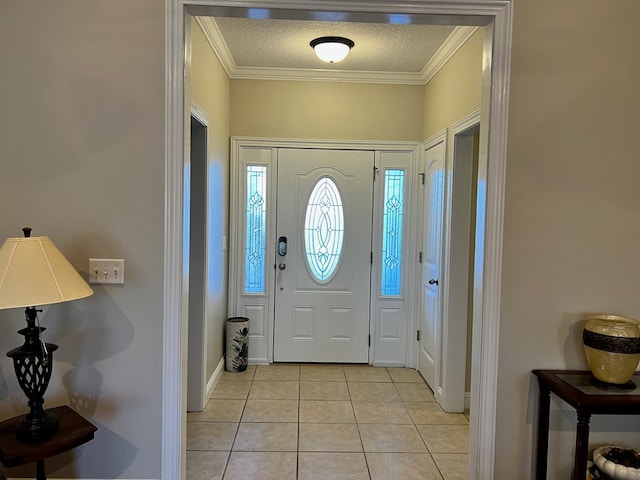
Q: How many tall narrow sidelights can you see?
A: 2